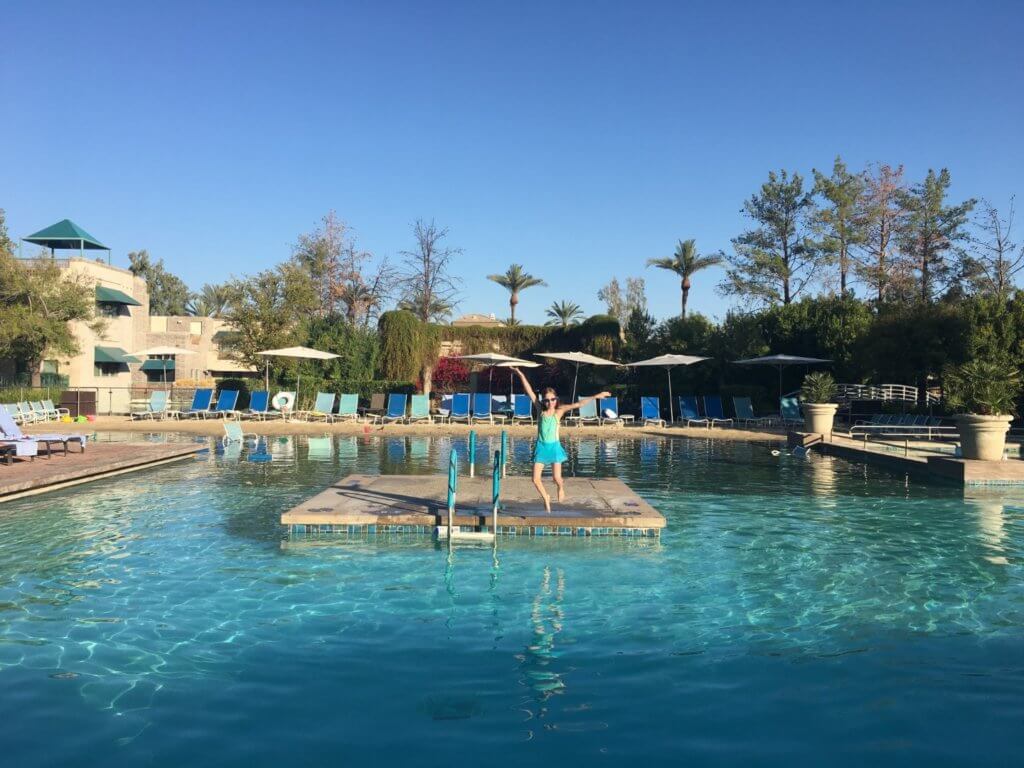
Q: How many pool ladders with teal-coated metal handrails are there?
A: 2